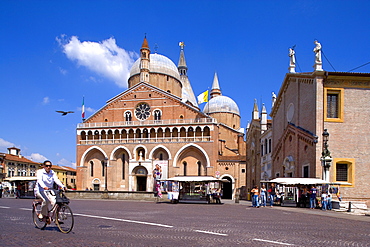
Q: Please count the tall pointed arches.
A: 4